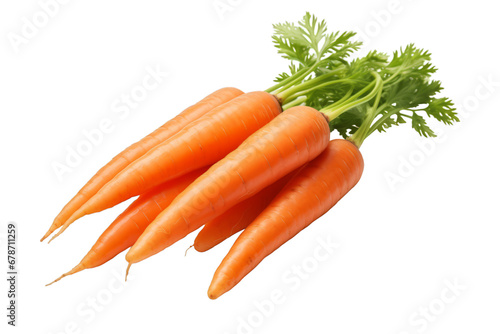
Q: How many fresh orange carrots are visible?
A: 6